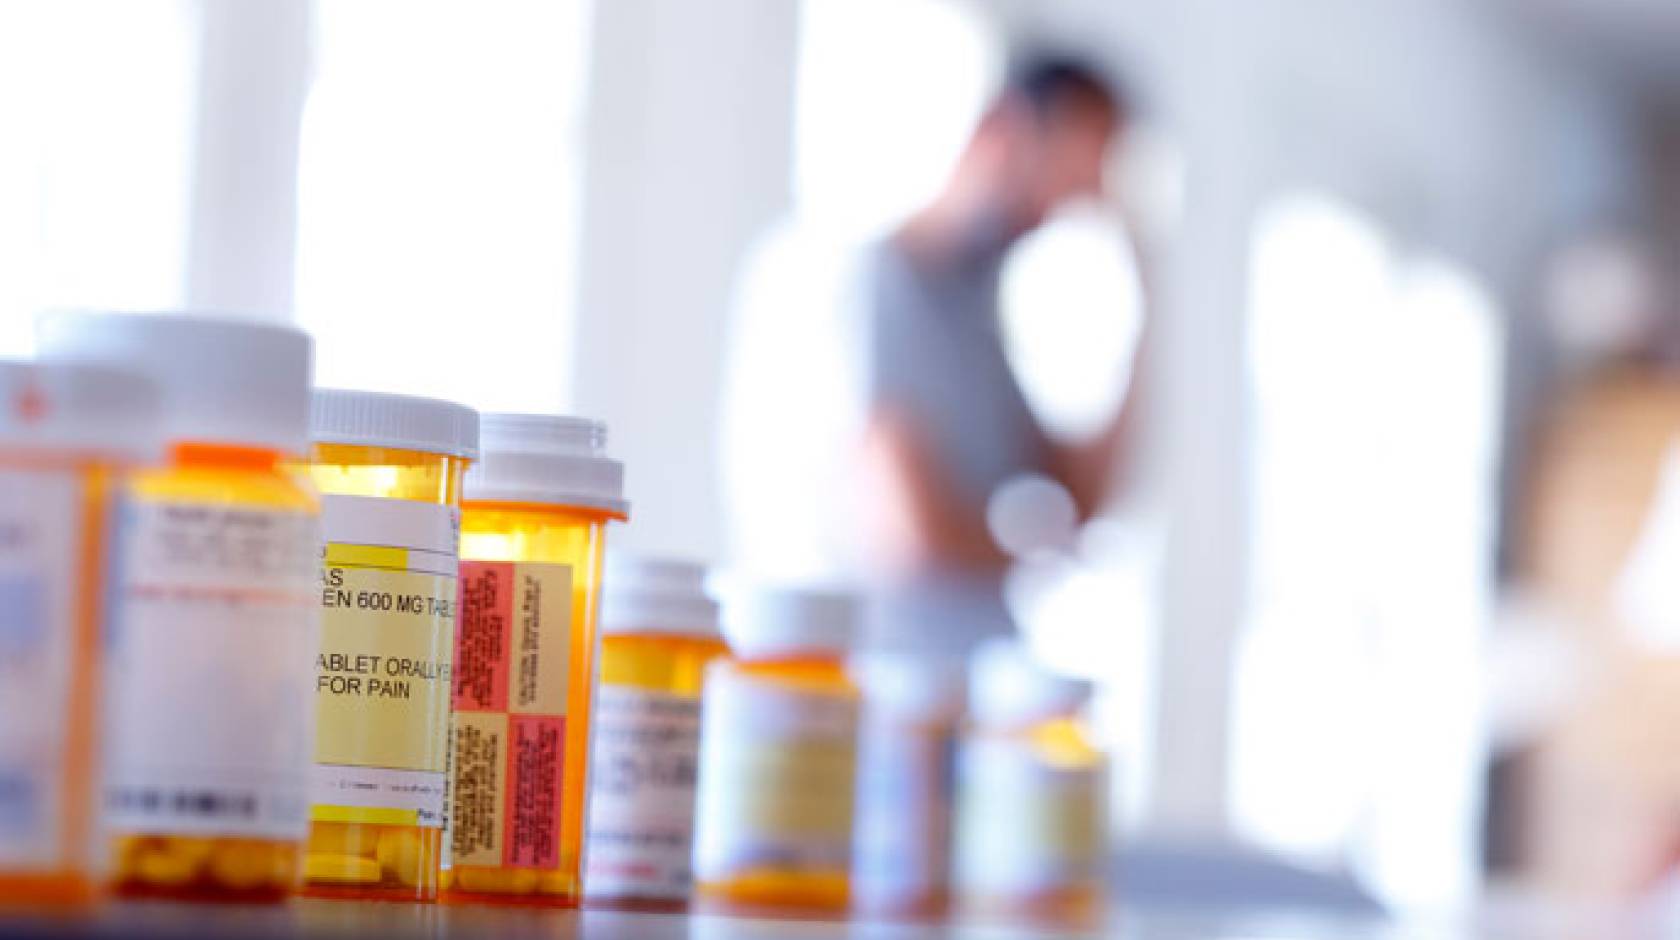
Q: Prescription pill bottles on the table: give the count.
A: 8